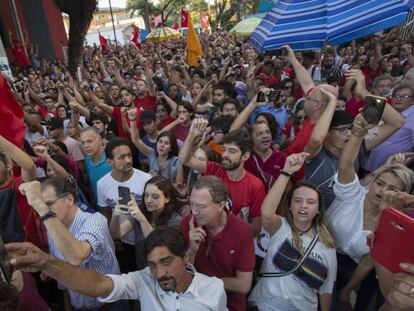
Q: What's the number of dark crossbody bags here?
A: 1